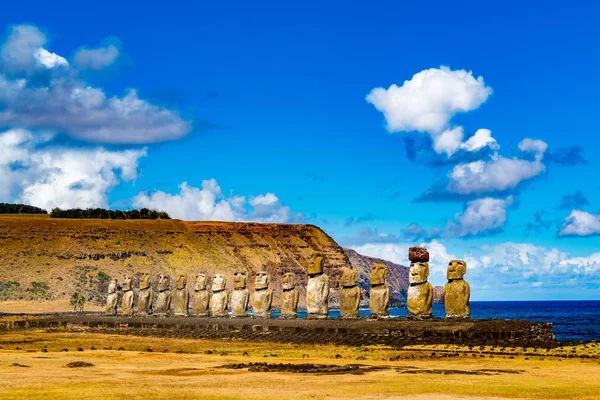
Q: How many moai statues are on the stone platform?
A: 15